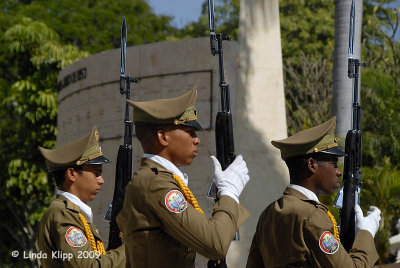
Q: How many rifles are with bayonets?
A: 3